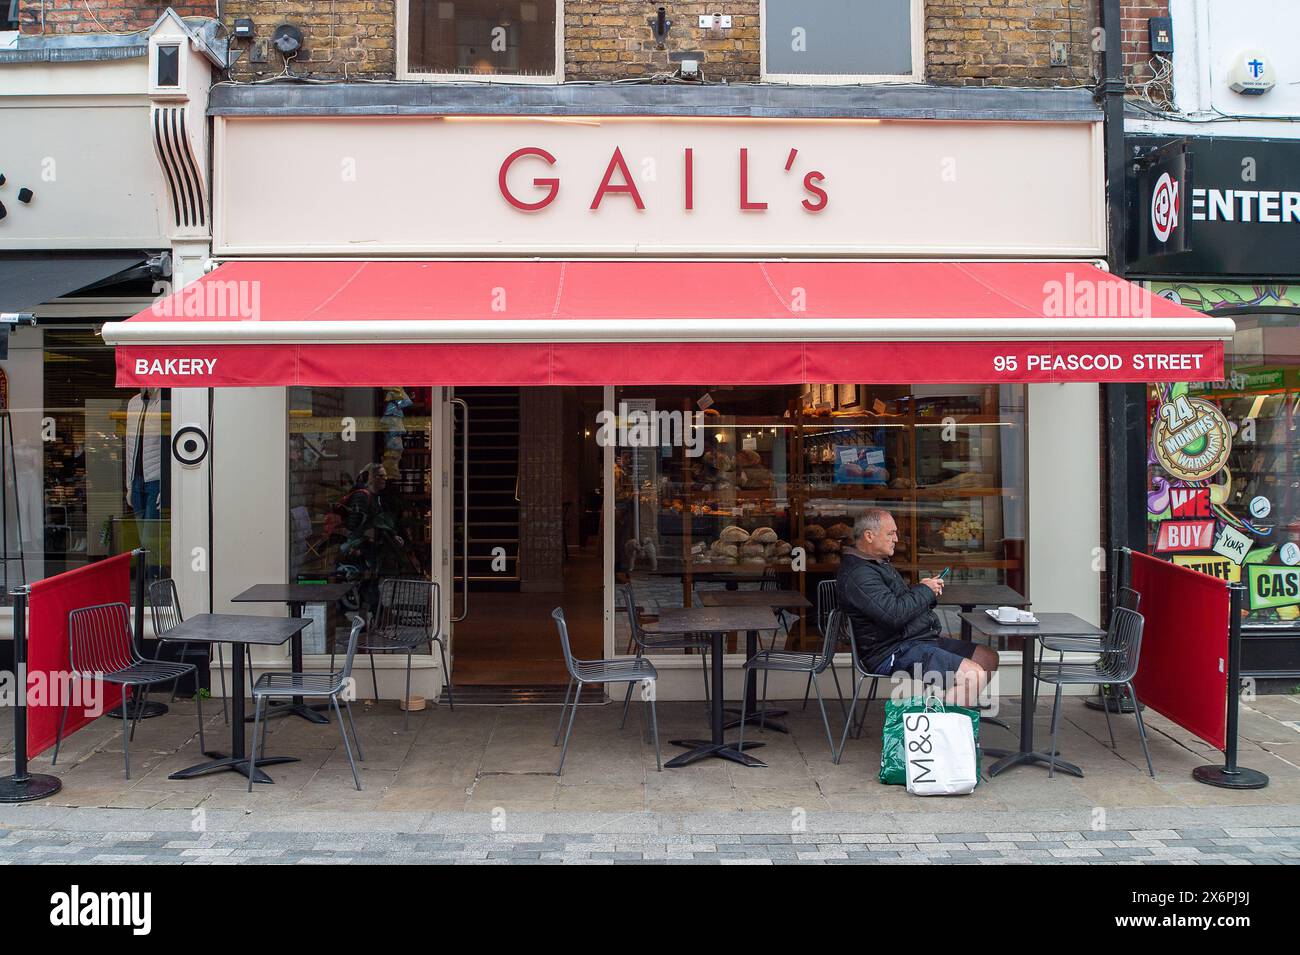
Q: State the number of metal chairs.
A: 11